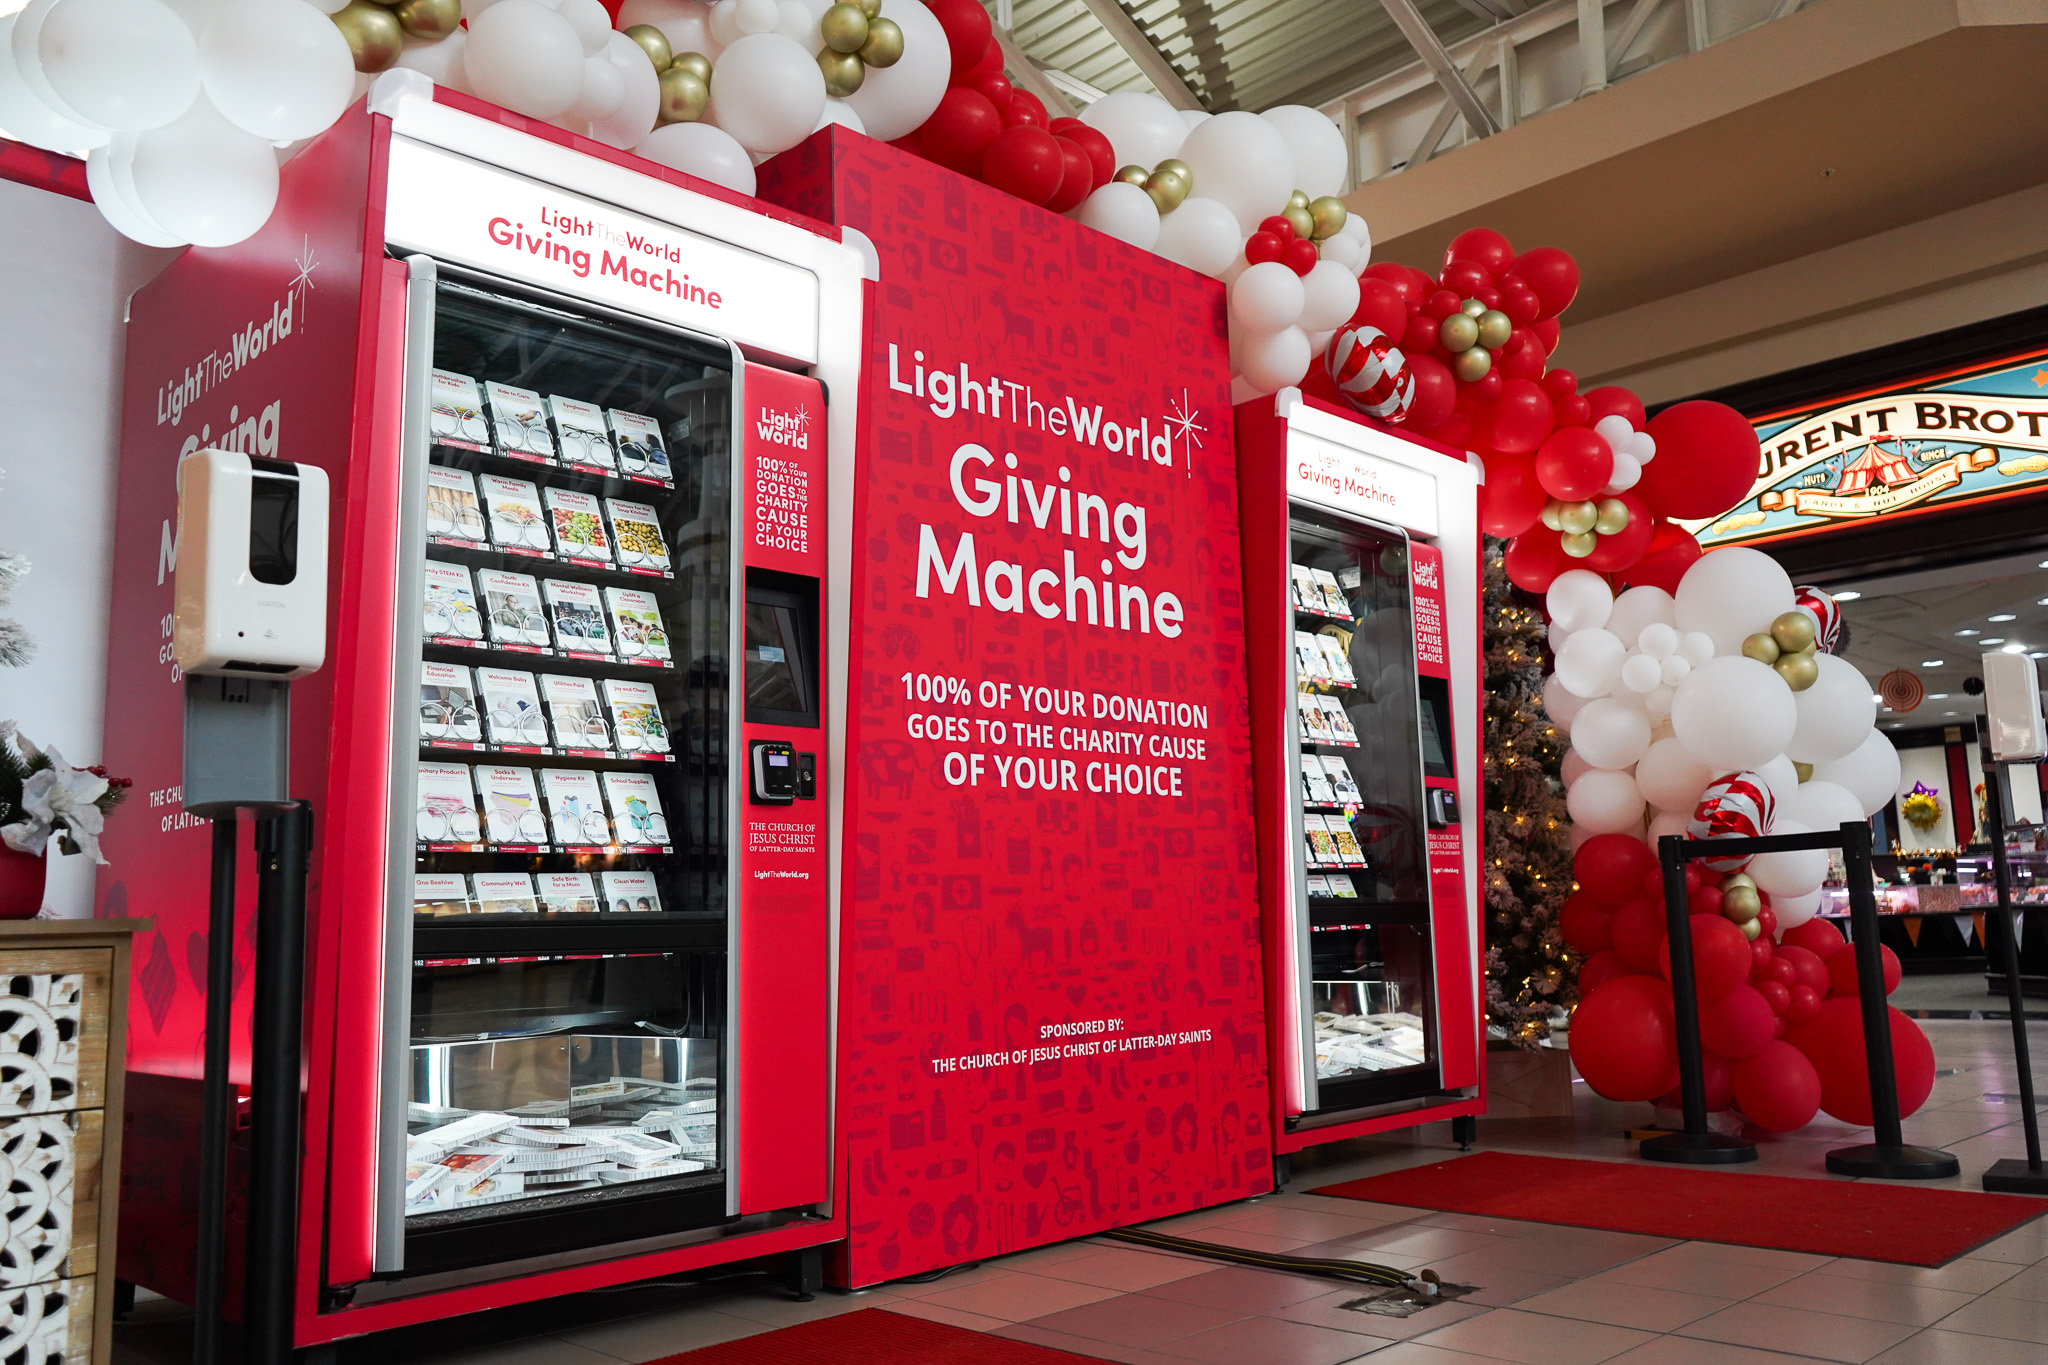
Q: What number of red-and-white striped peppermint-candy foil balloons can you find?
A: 3